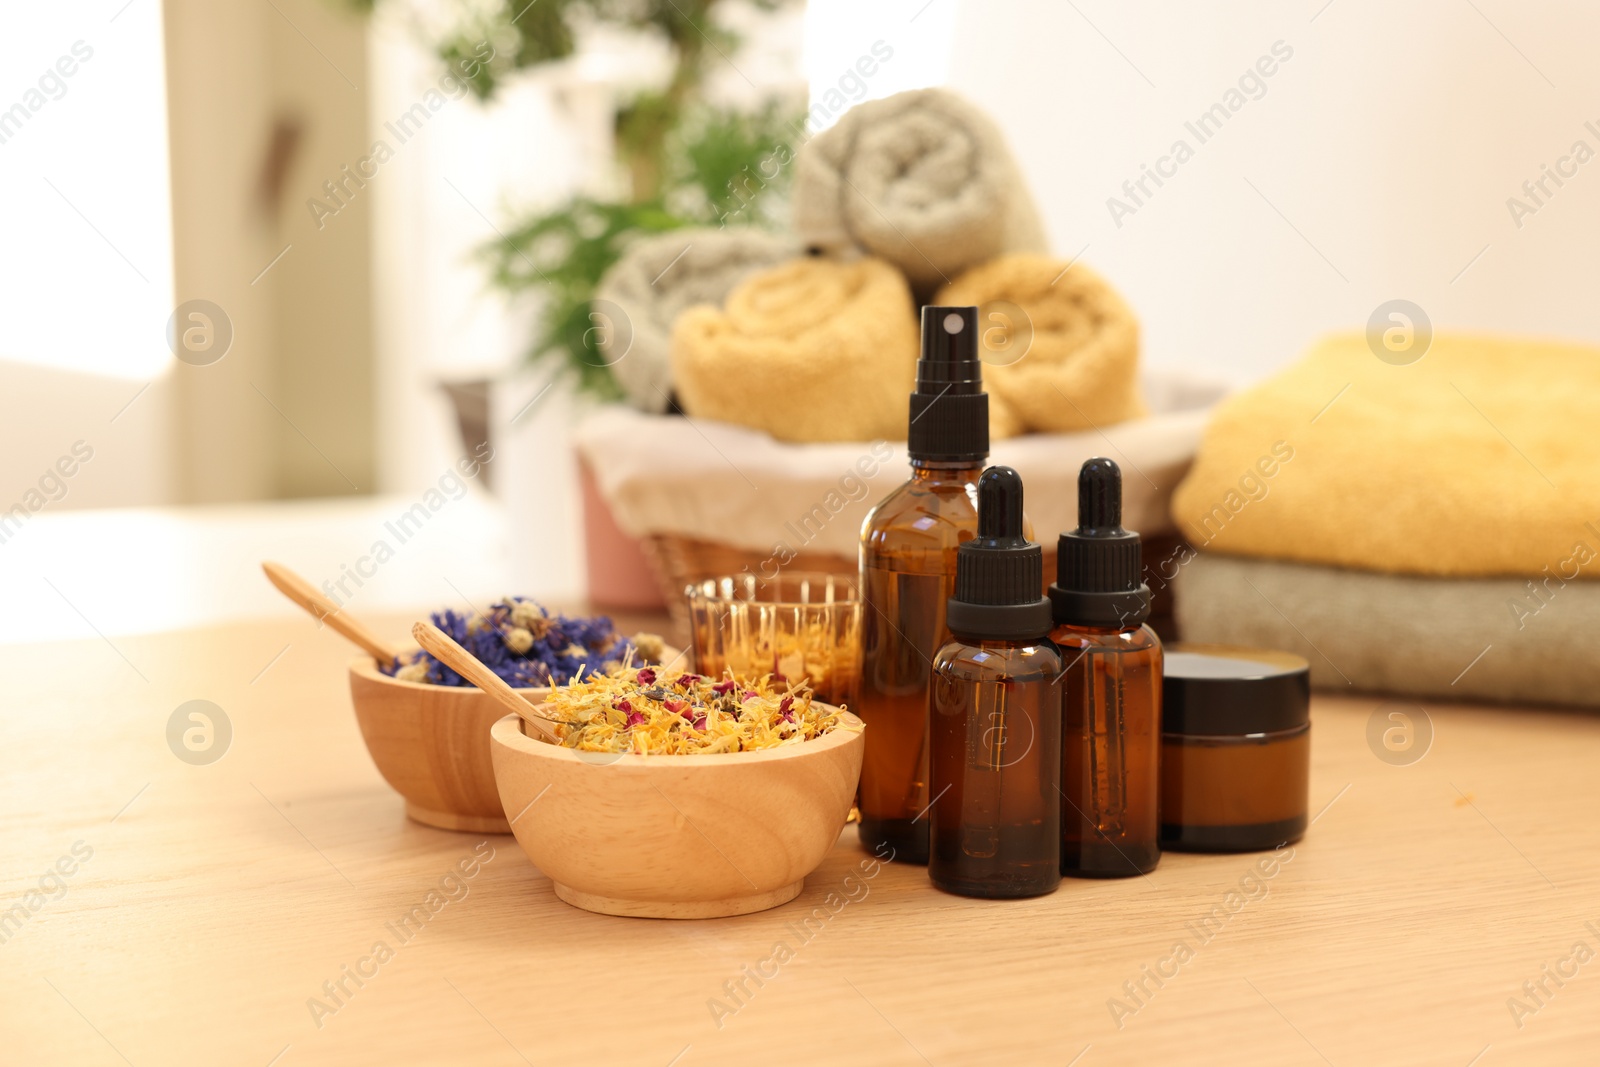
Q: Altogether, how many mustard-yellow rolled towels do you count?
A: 2